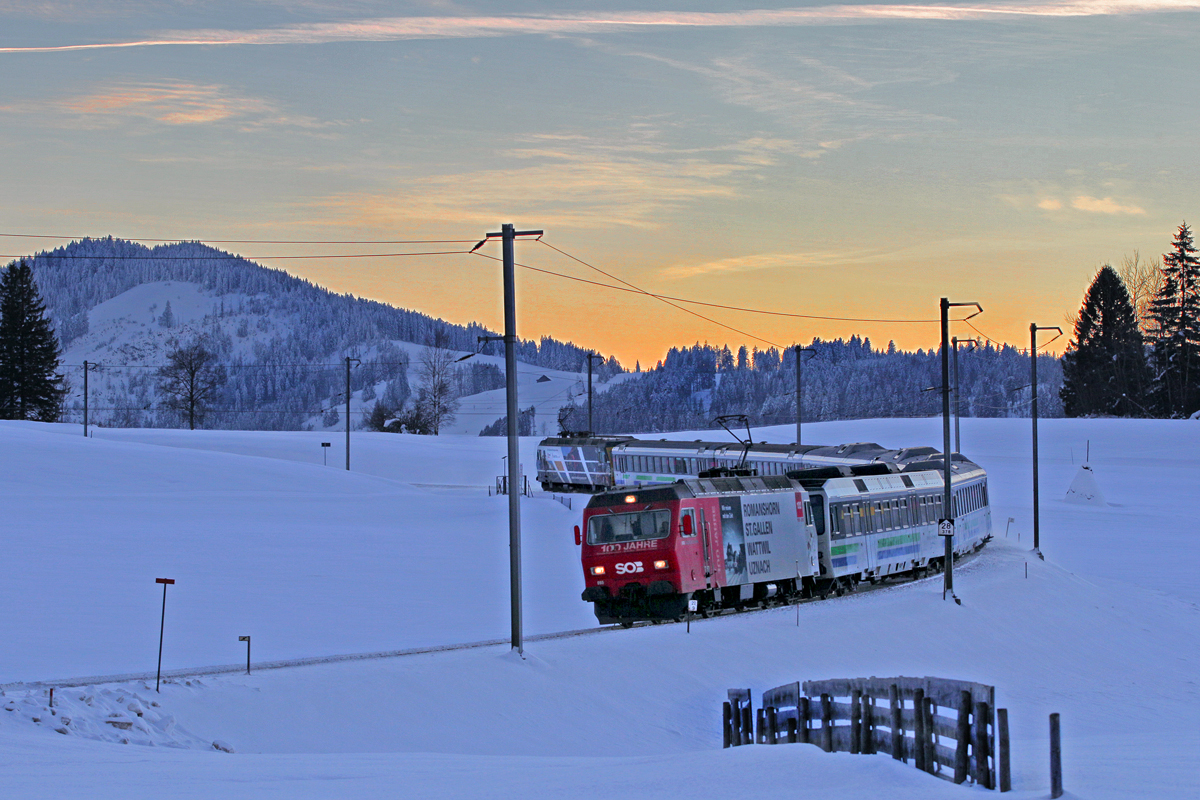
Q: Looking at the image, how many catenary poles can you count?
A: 8